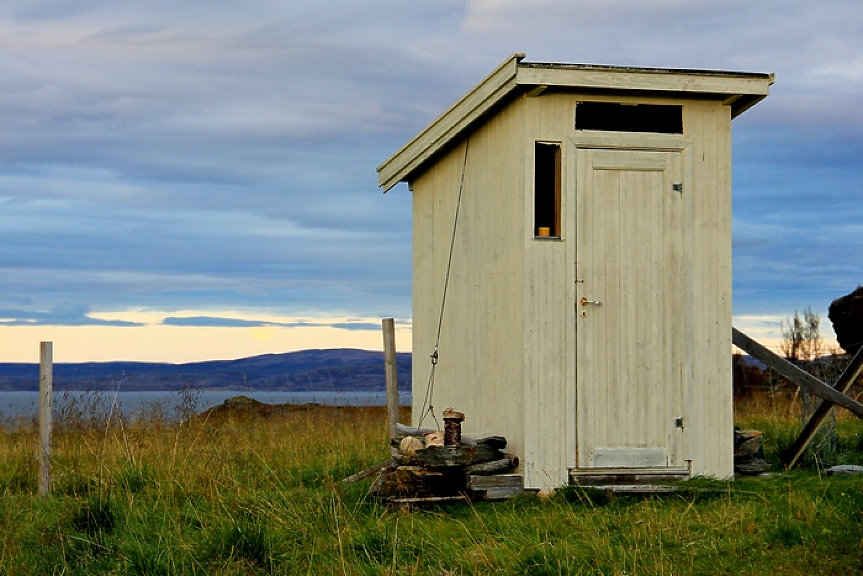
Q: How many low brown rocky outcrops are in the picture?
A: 1